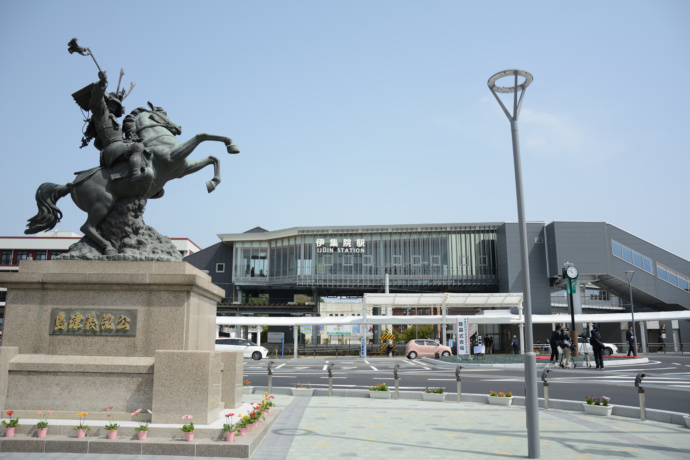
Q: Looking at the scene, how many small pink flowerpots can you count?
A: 13